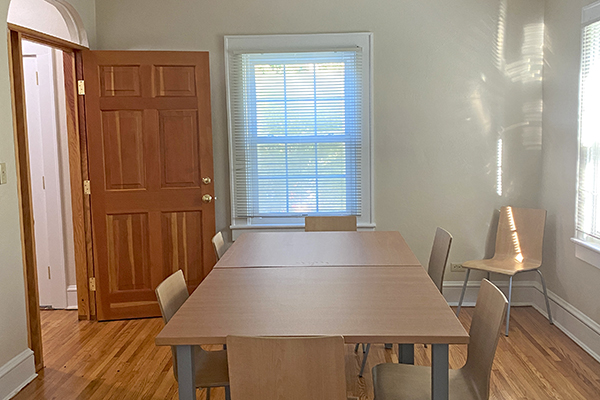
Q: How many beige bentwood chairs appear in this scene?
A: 7